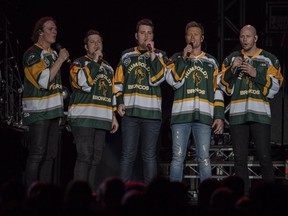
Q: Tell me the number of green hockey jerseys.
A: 5